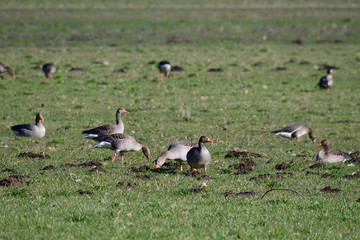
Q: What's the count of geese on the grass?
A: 11